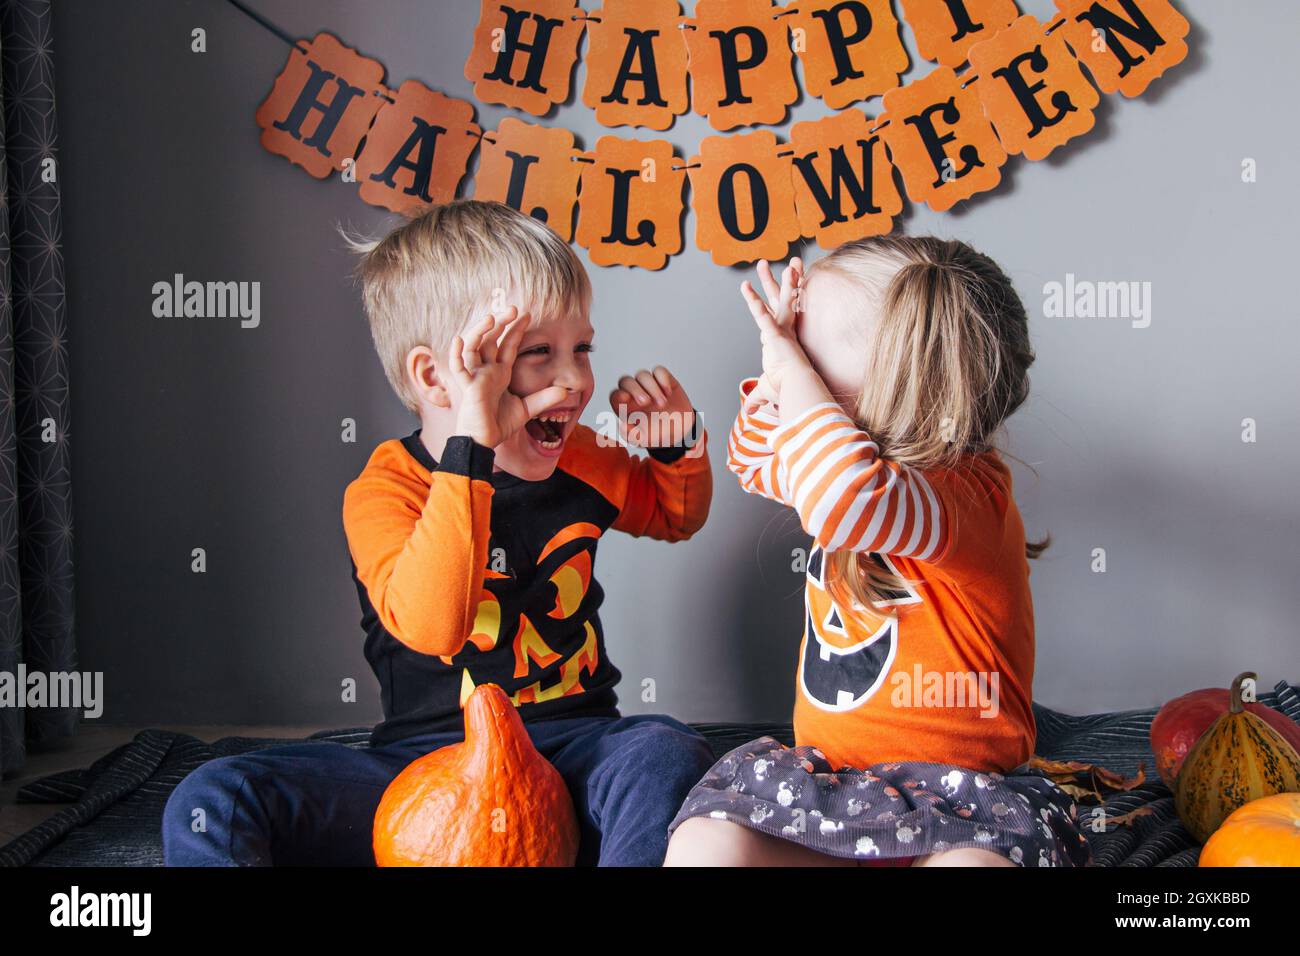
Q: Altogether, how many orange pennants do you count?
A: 14